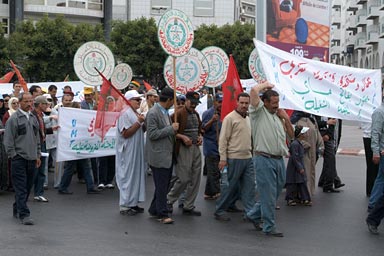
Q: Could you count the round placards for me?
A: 6